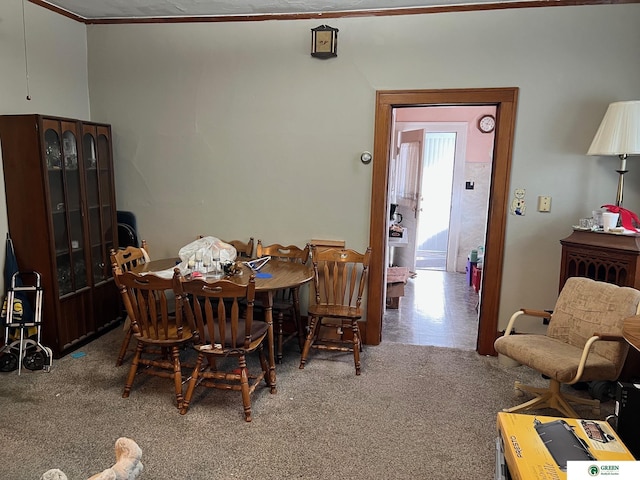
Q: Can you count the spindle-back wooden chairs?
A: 6